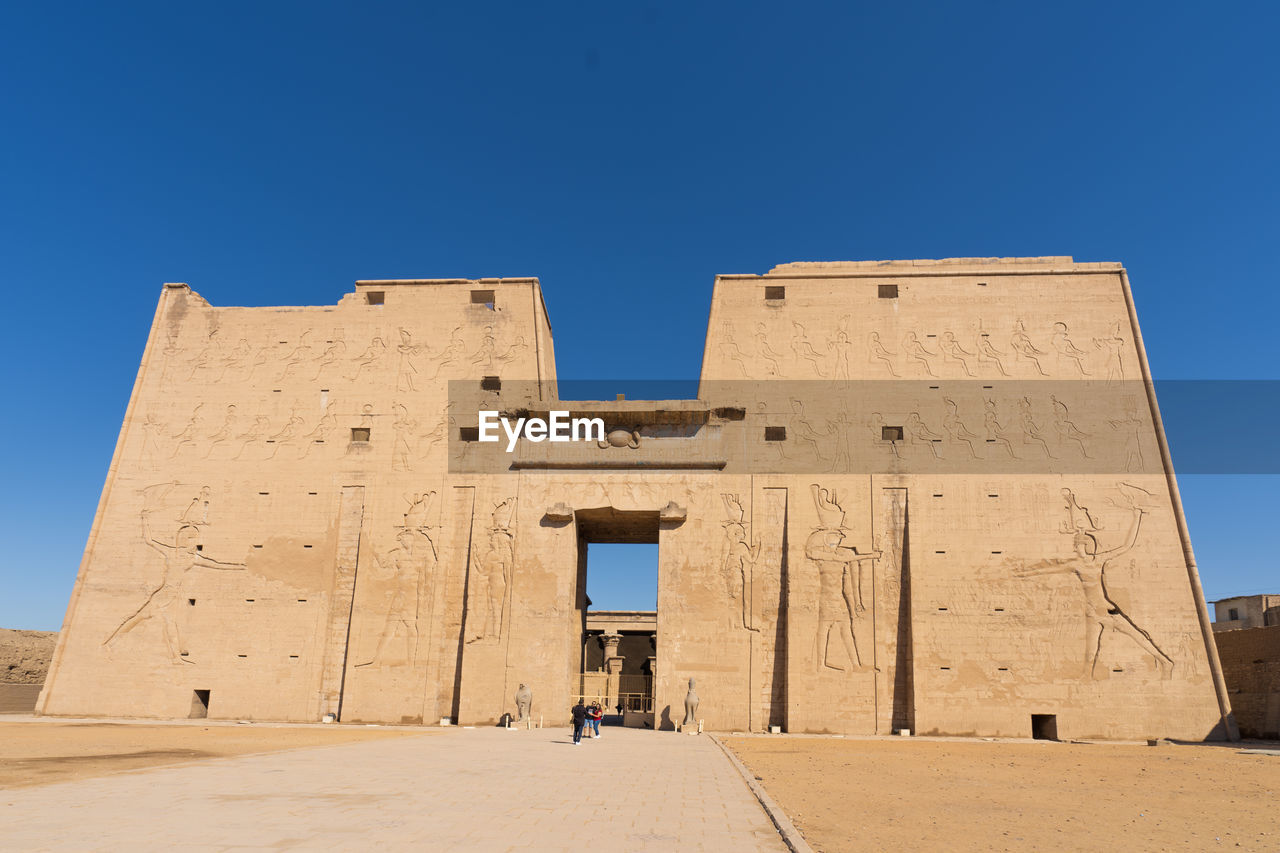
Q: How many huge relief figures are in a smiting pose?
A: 2